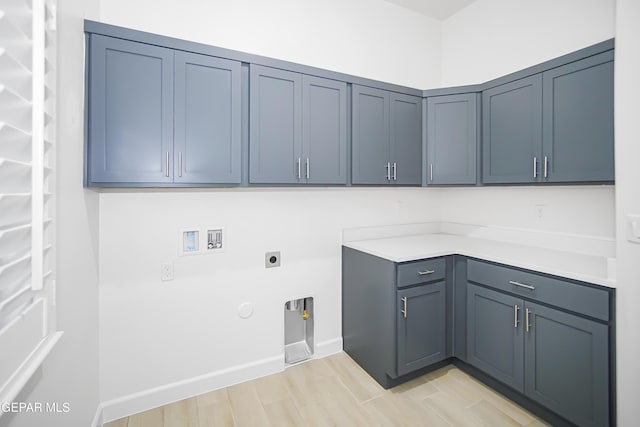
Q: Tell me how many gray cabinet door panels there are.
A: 12